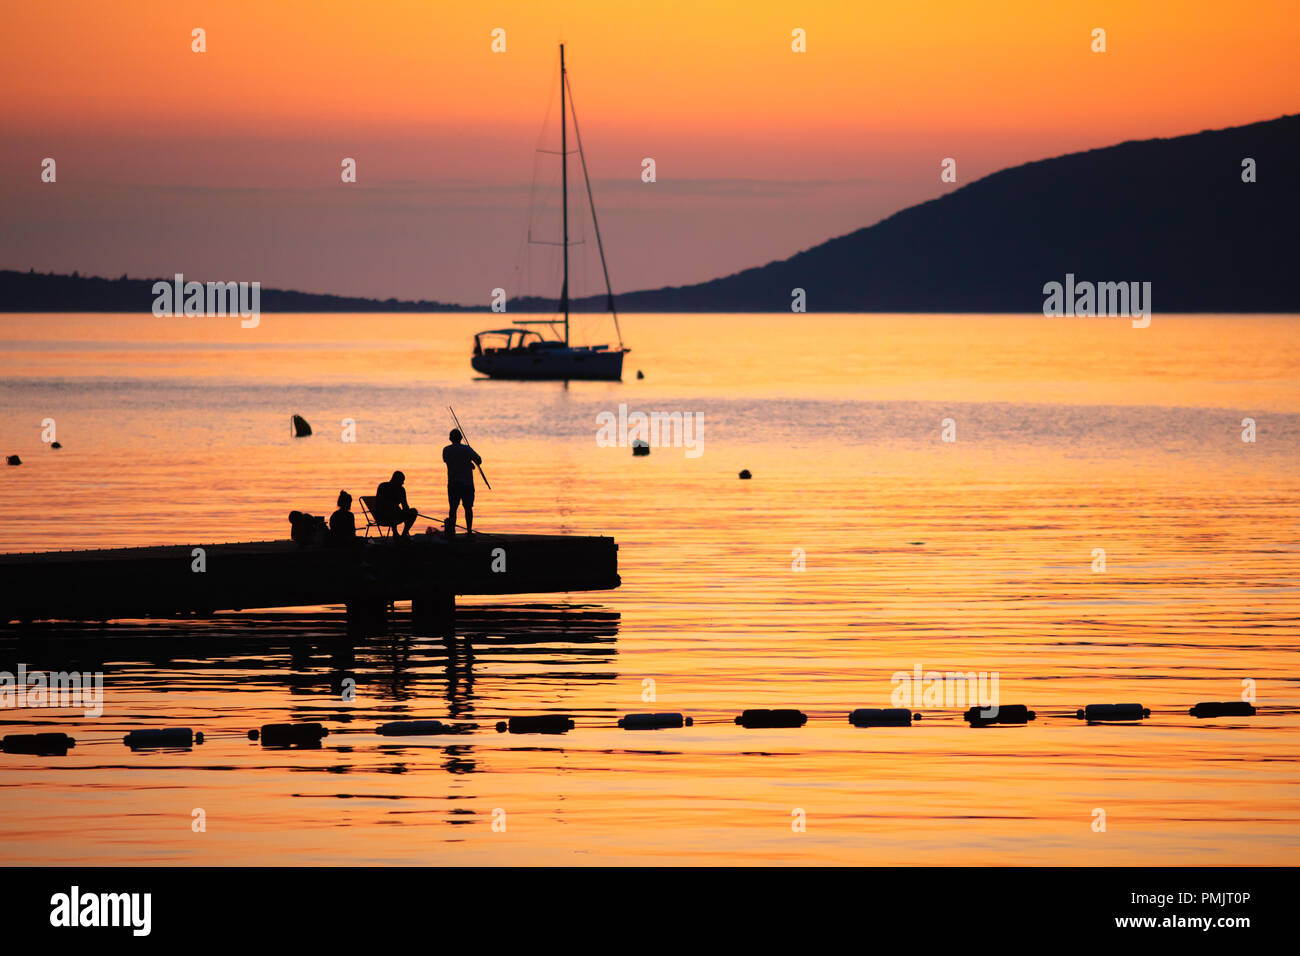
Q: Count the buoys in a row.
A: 11